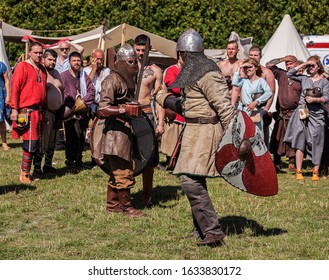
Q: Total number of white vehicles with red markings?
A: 1